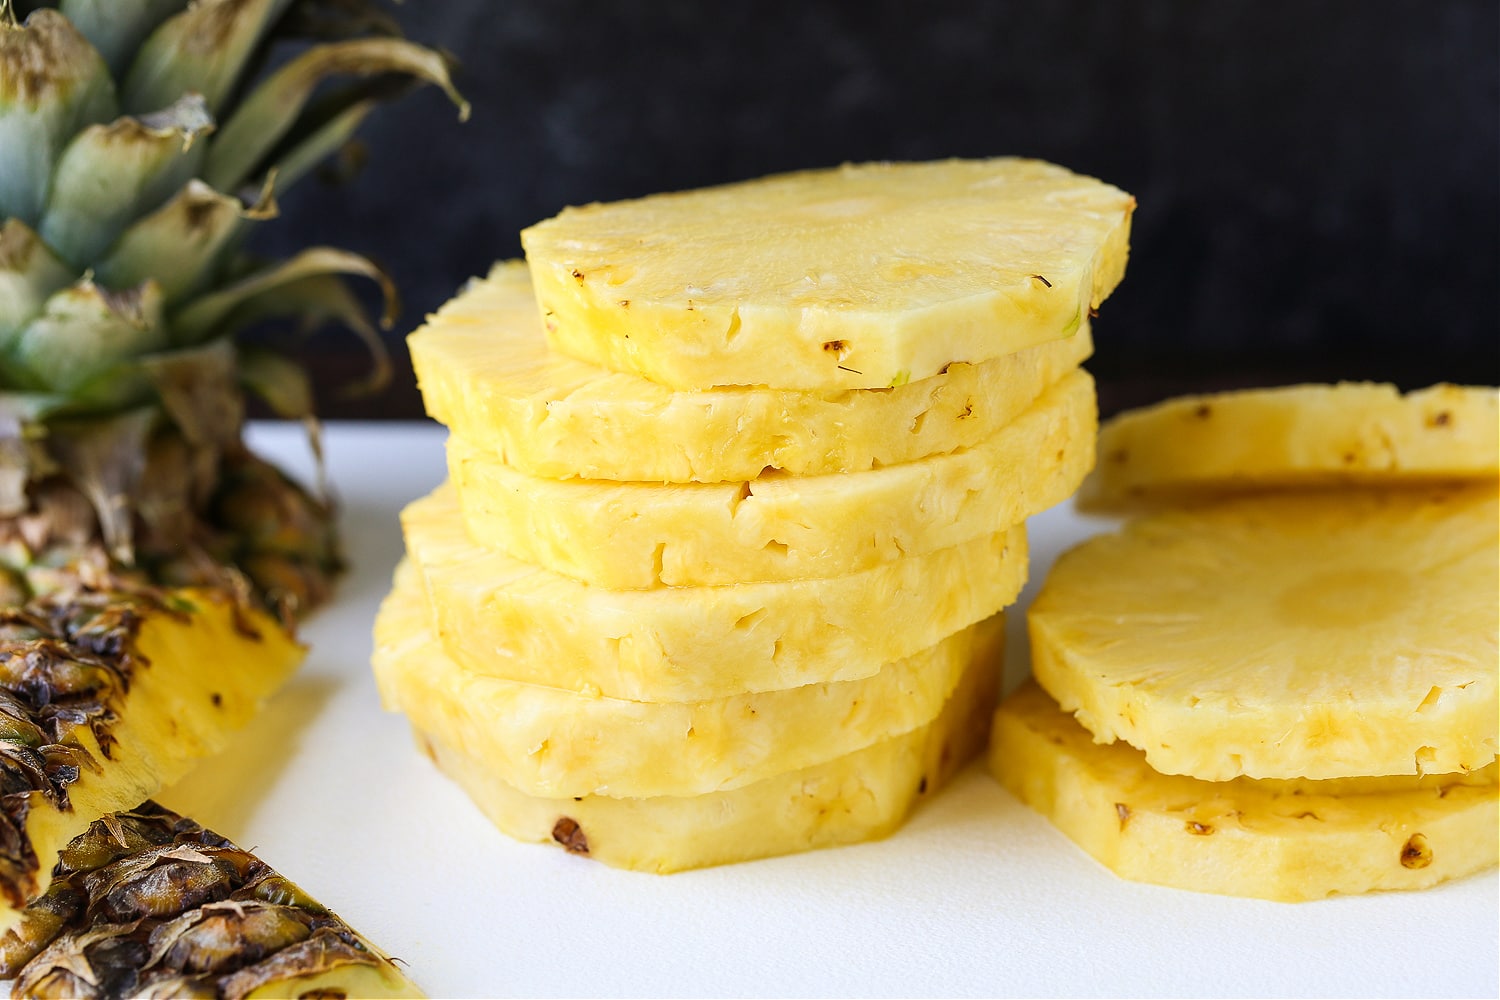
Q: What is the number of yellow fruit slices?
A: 9